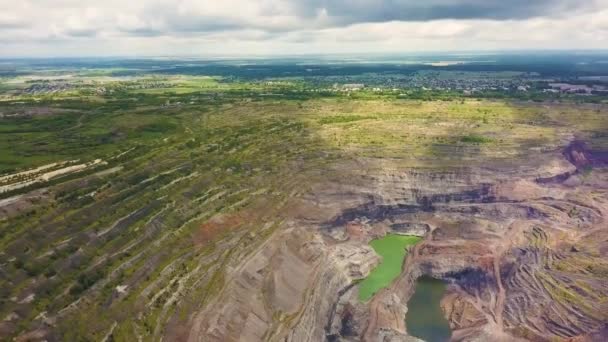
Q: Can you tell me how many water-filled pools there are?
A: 2